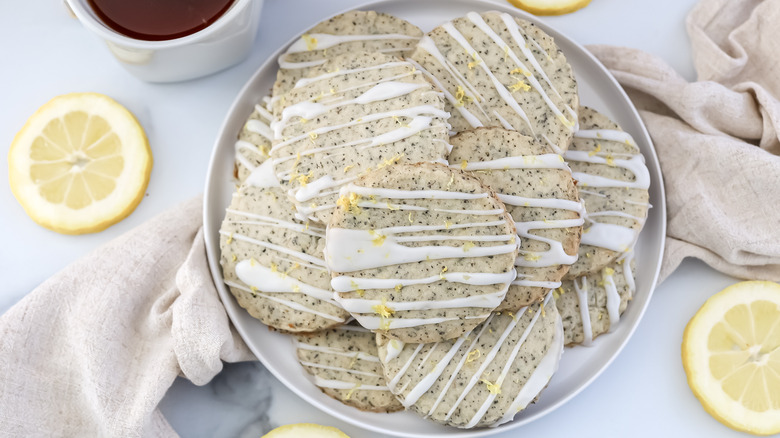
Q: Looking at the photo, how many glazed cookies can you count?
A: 11